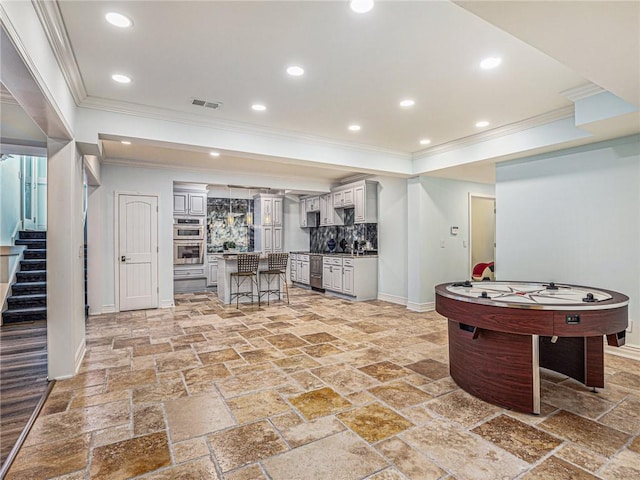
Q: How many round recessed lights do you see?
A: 12